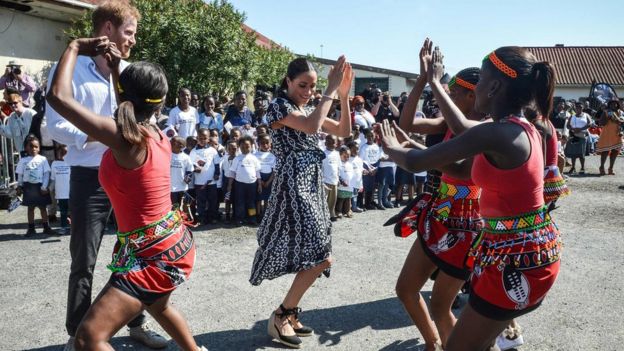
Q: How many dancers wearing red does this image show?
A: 4